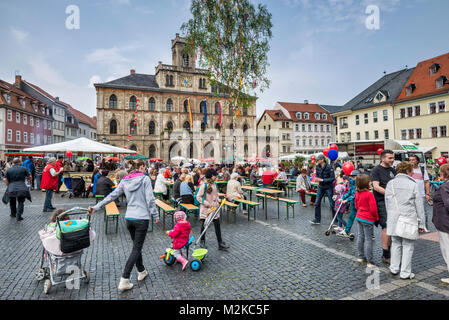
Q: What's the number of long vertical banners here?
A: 3